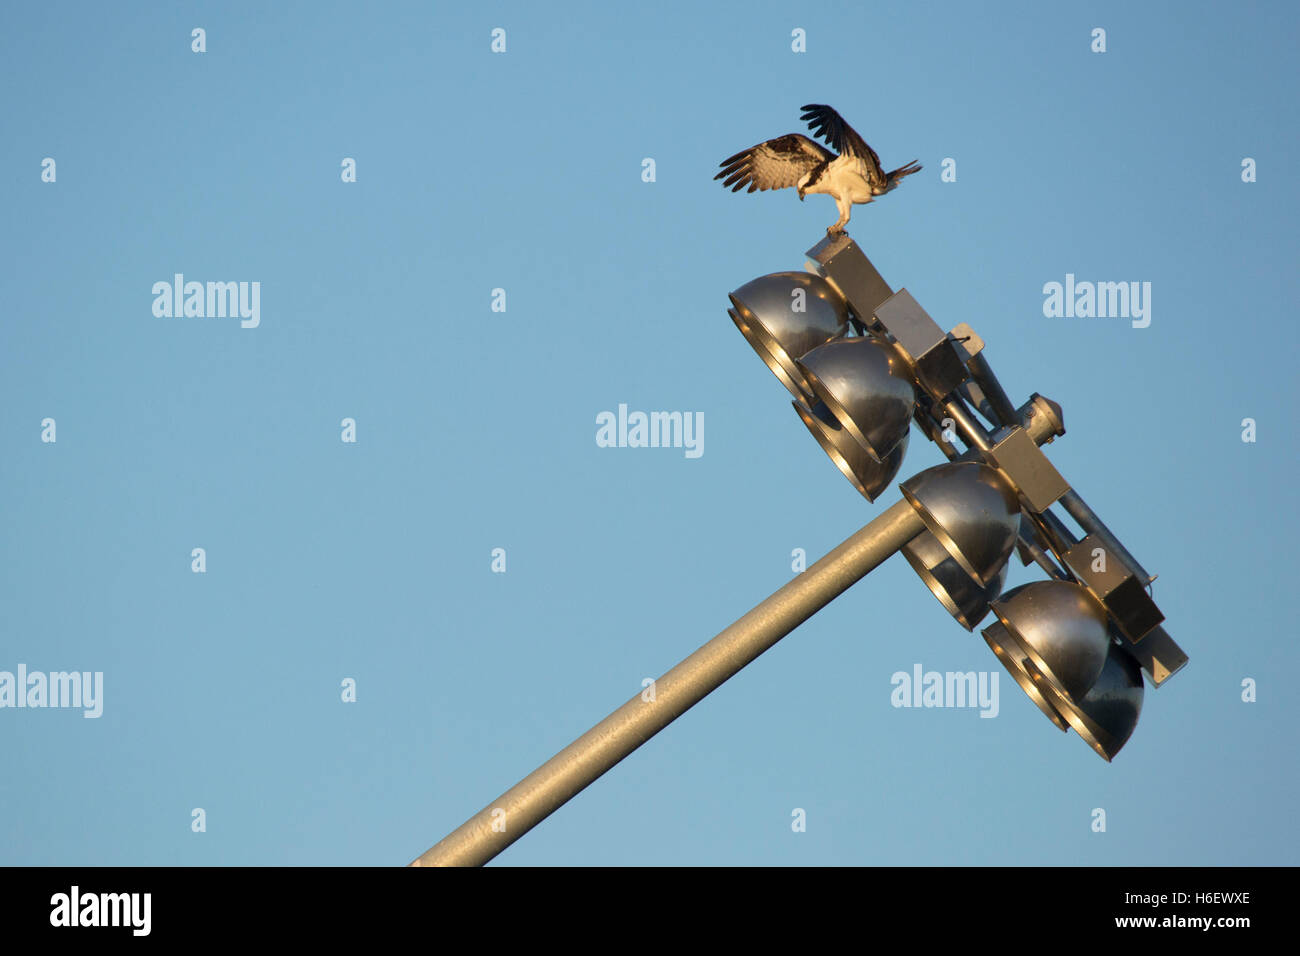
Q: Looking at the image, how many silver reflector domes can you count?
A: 9